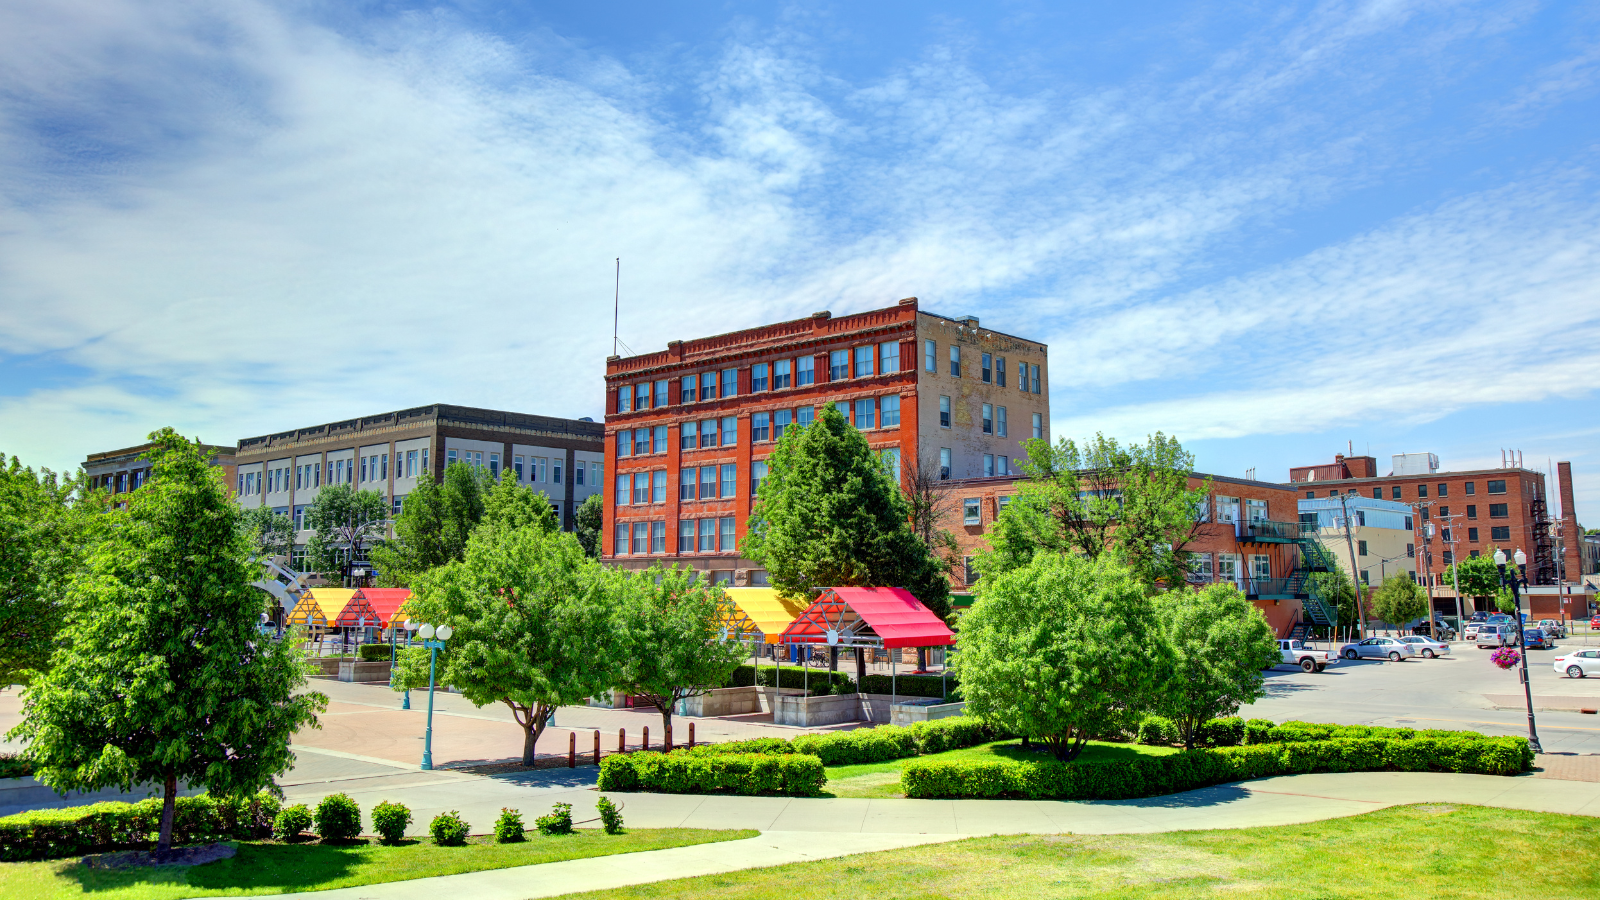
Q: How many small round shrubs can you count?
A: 7